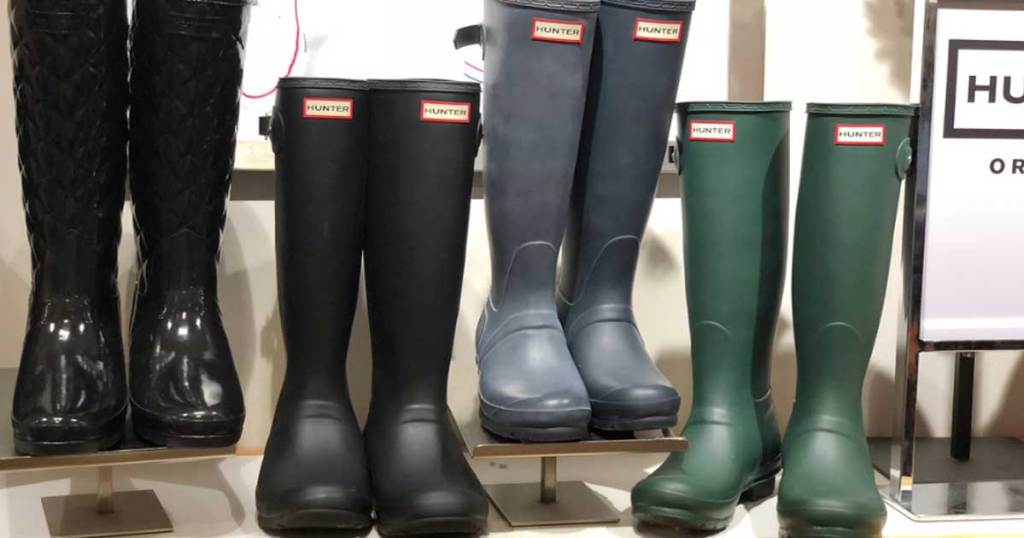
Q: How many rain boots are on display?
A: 8